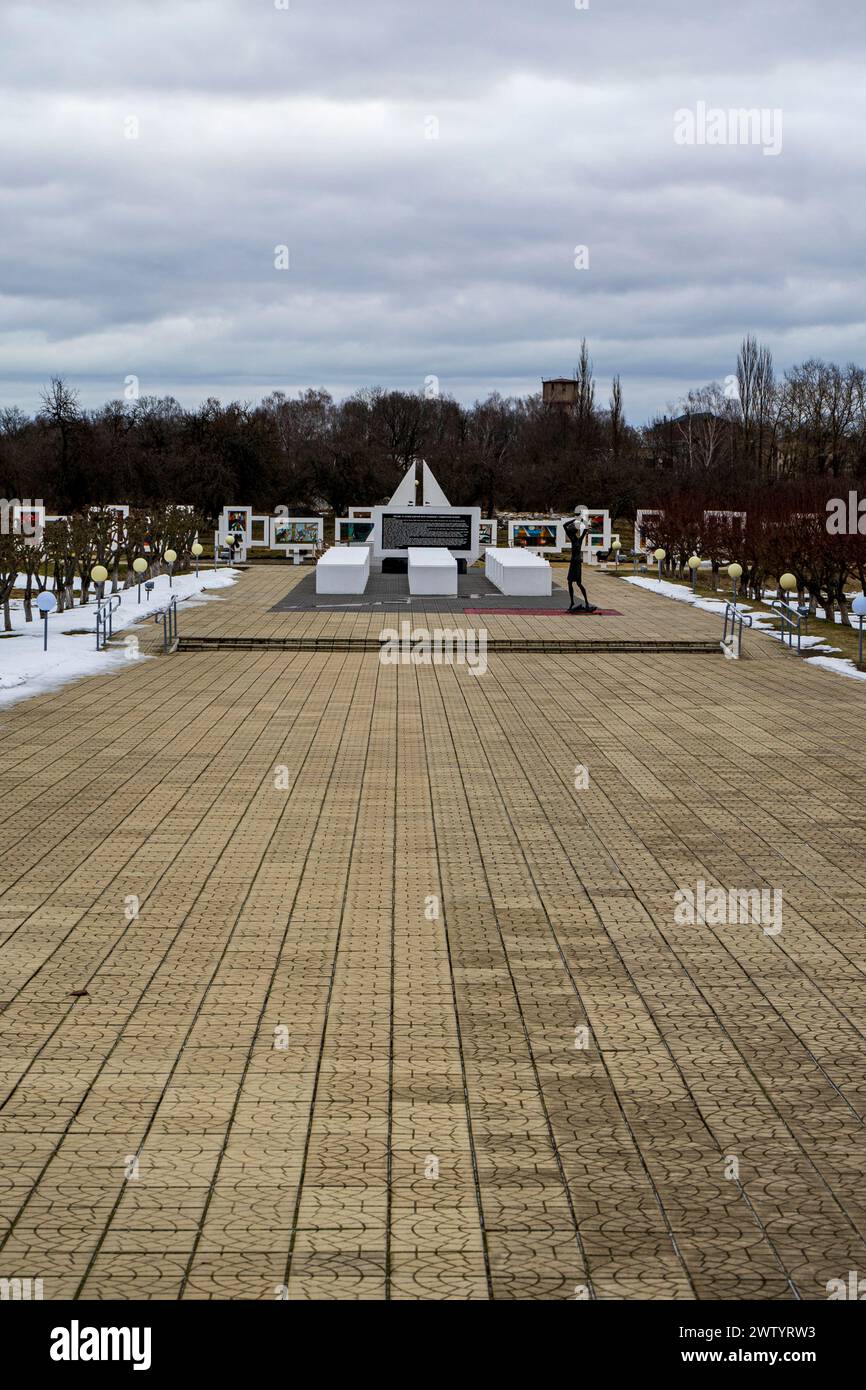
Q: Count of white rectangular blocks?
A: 3